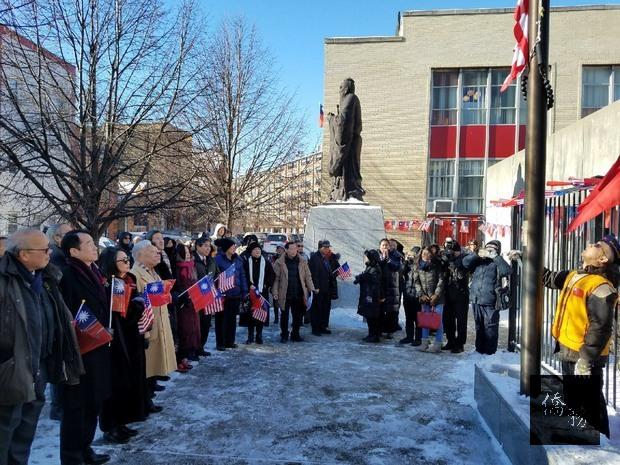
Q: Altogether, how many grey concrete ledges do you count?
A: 1